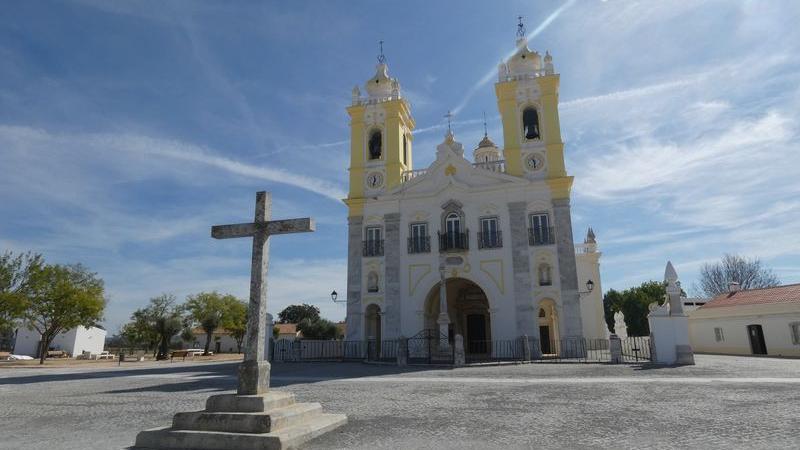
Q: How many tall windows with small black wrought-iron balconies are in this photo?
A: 5